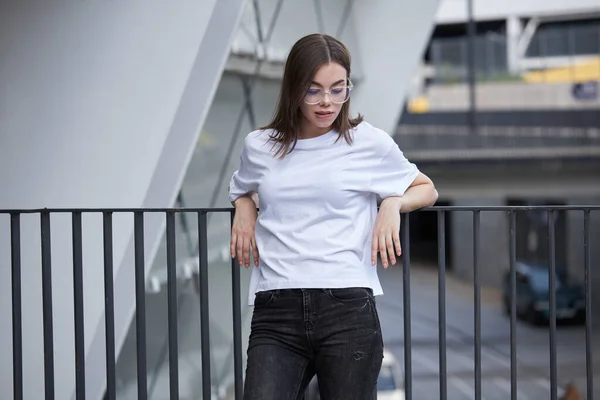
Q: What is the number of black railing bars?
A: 14